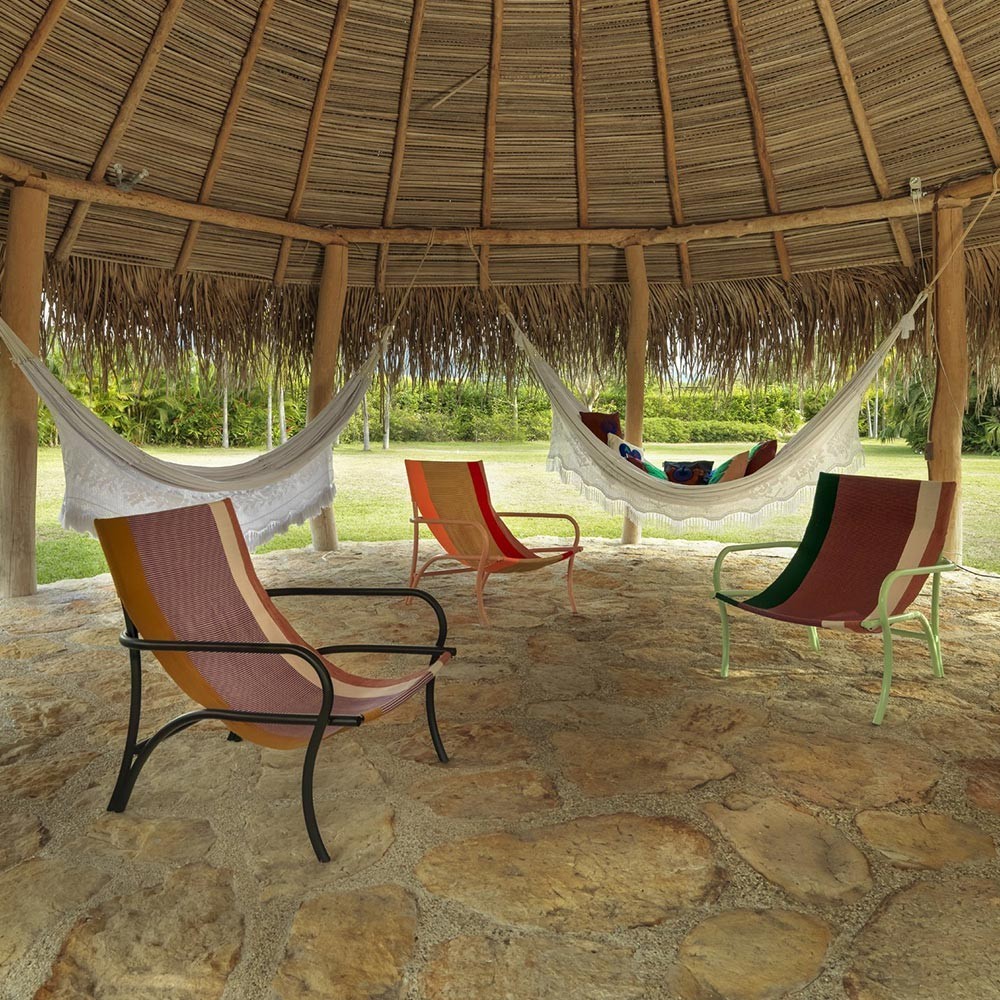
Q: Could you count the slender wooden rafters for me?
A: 11